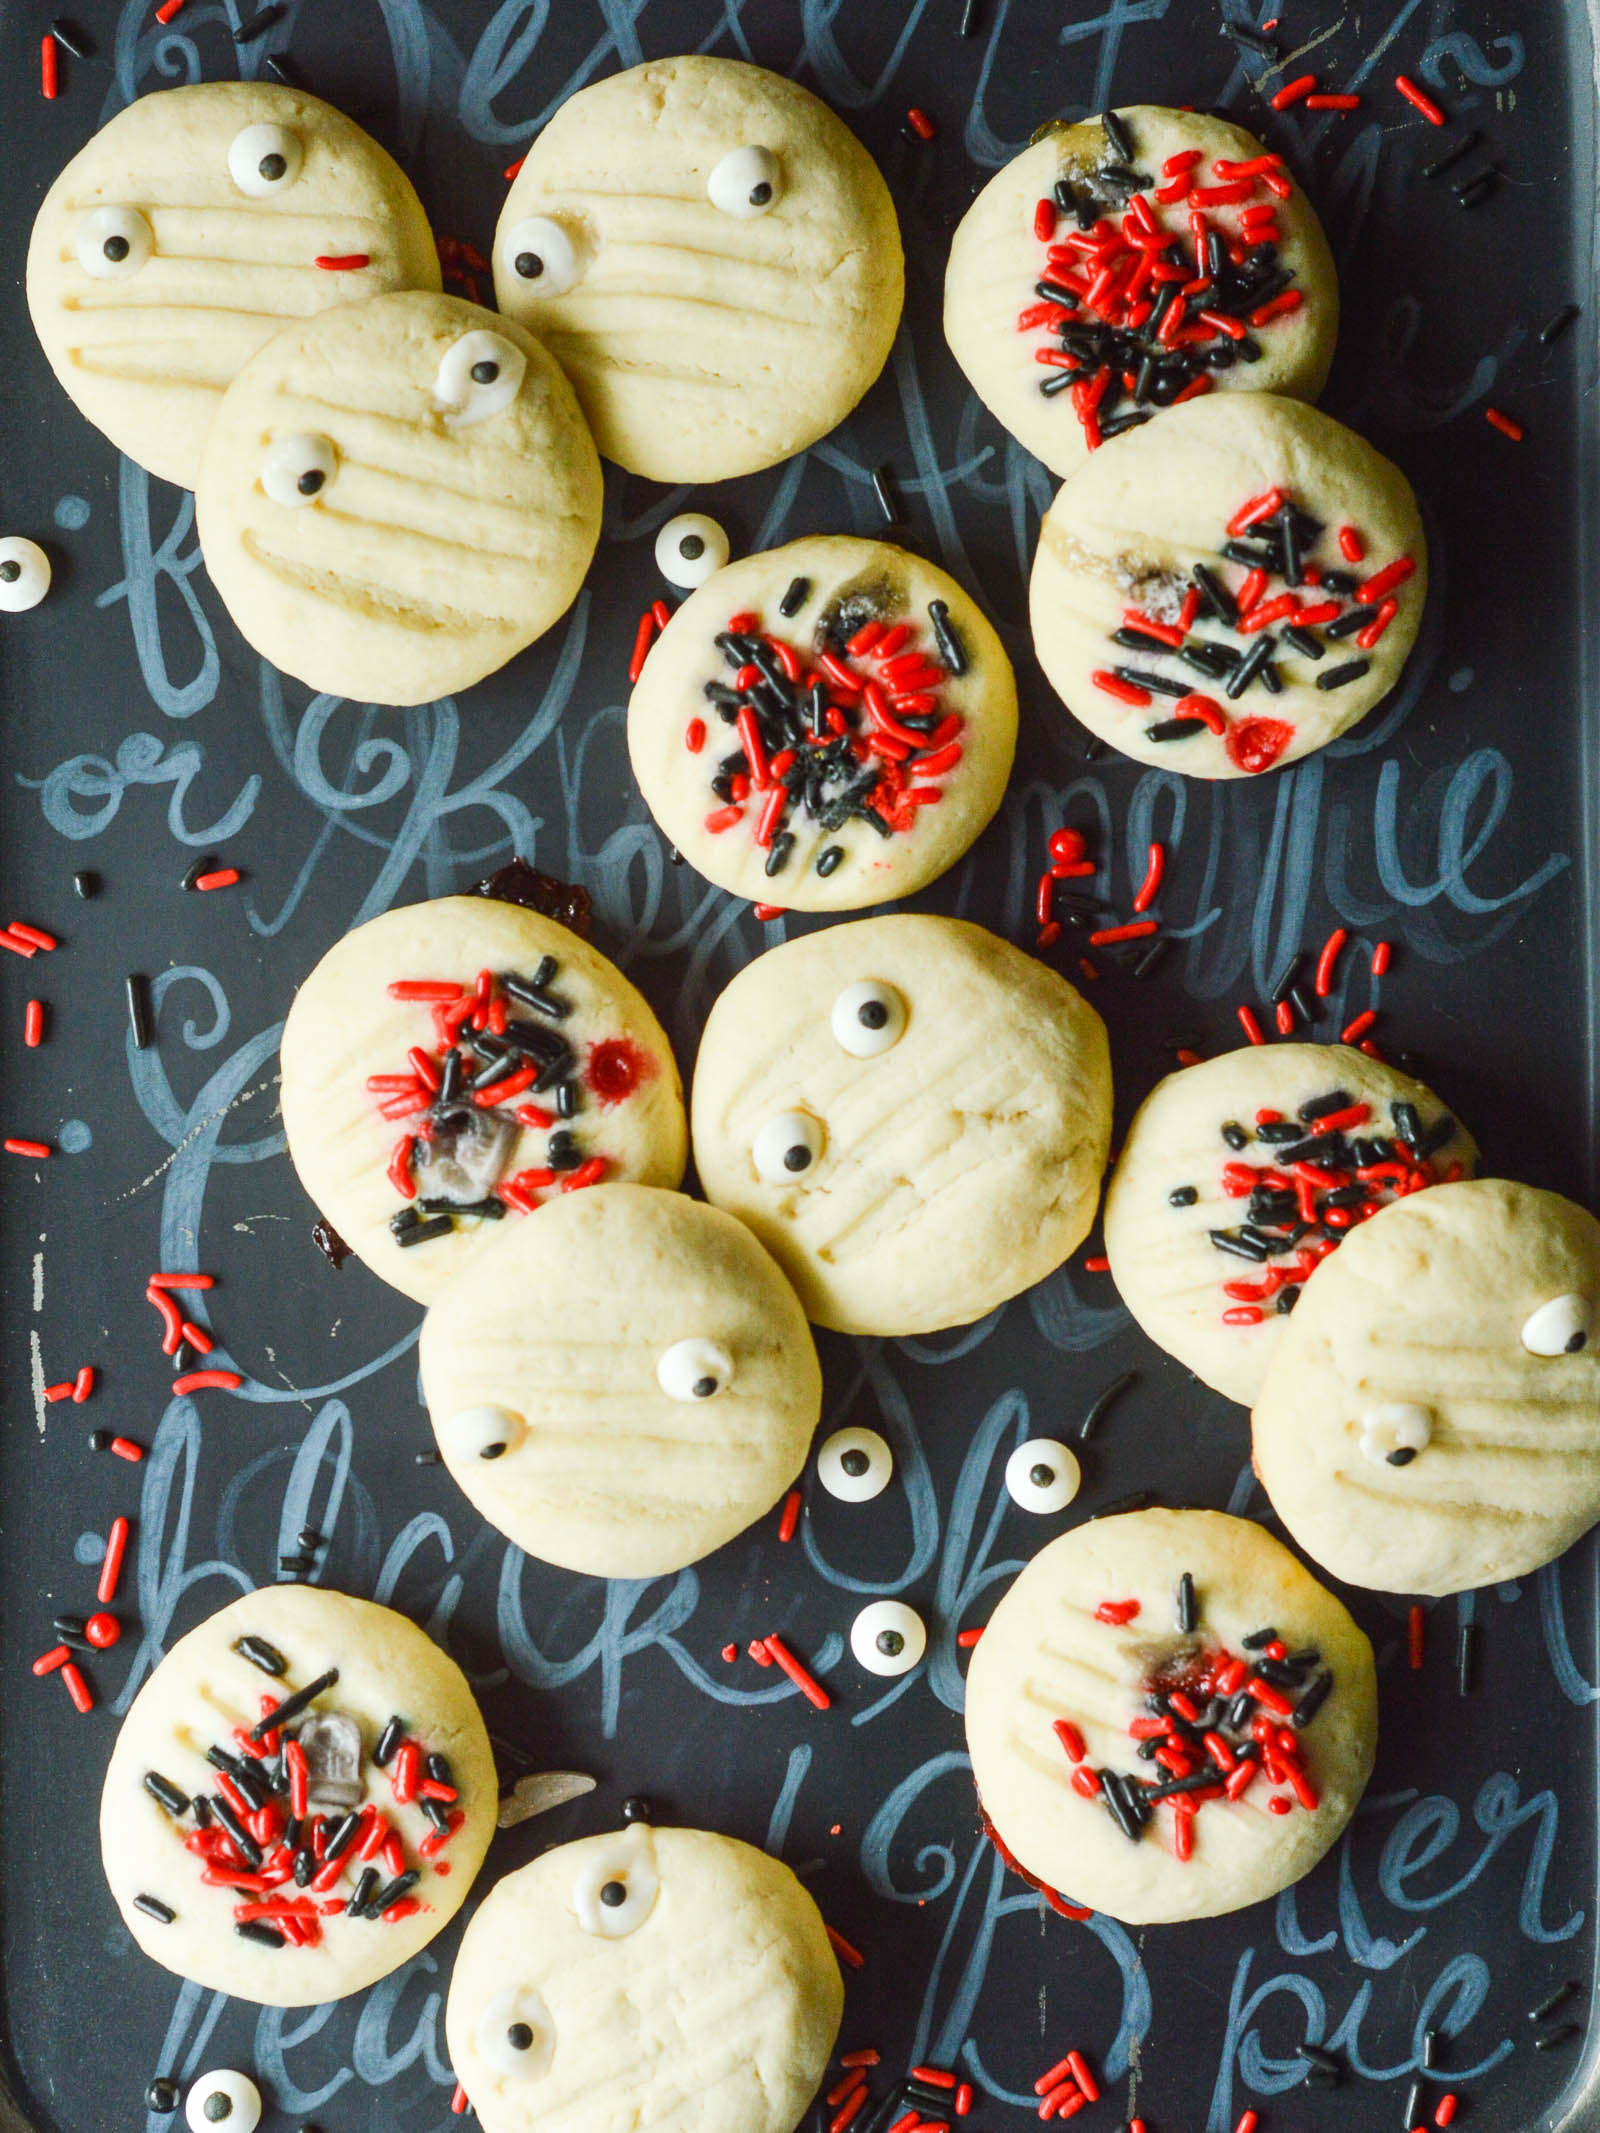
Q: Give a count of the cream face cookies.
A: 7